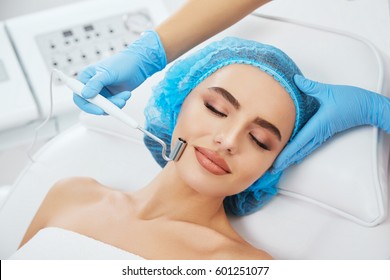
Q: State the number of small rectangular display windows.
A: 2